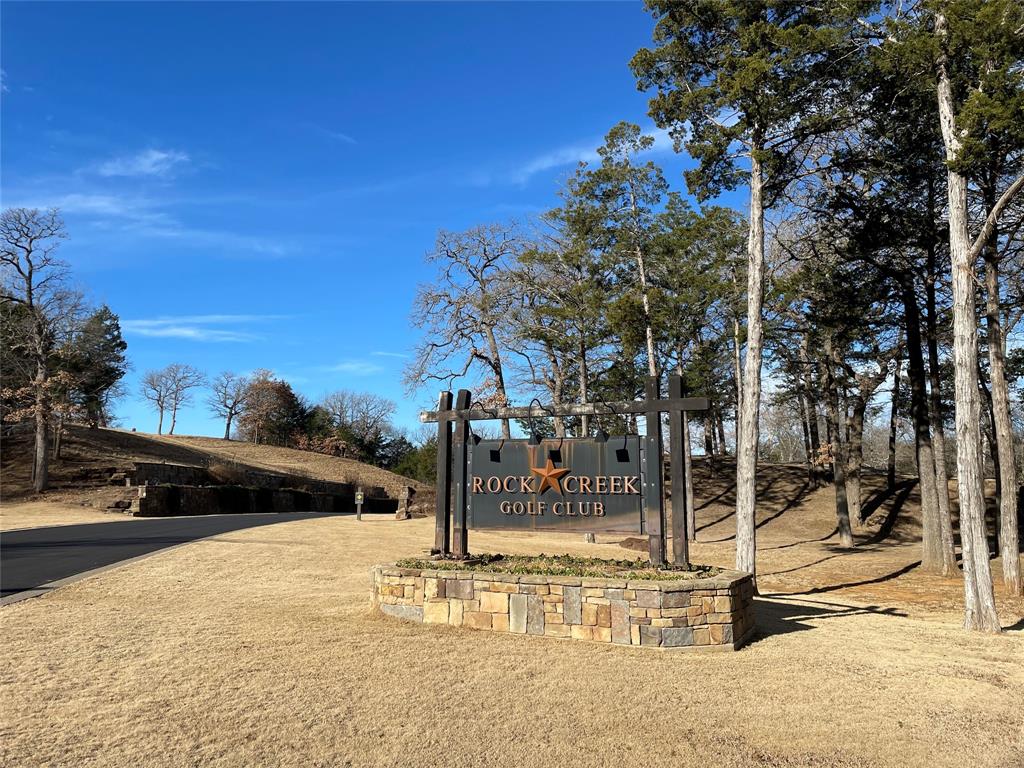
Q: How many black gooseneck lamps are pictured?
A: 3